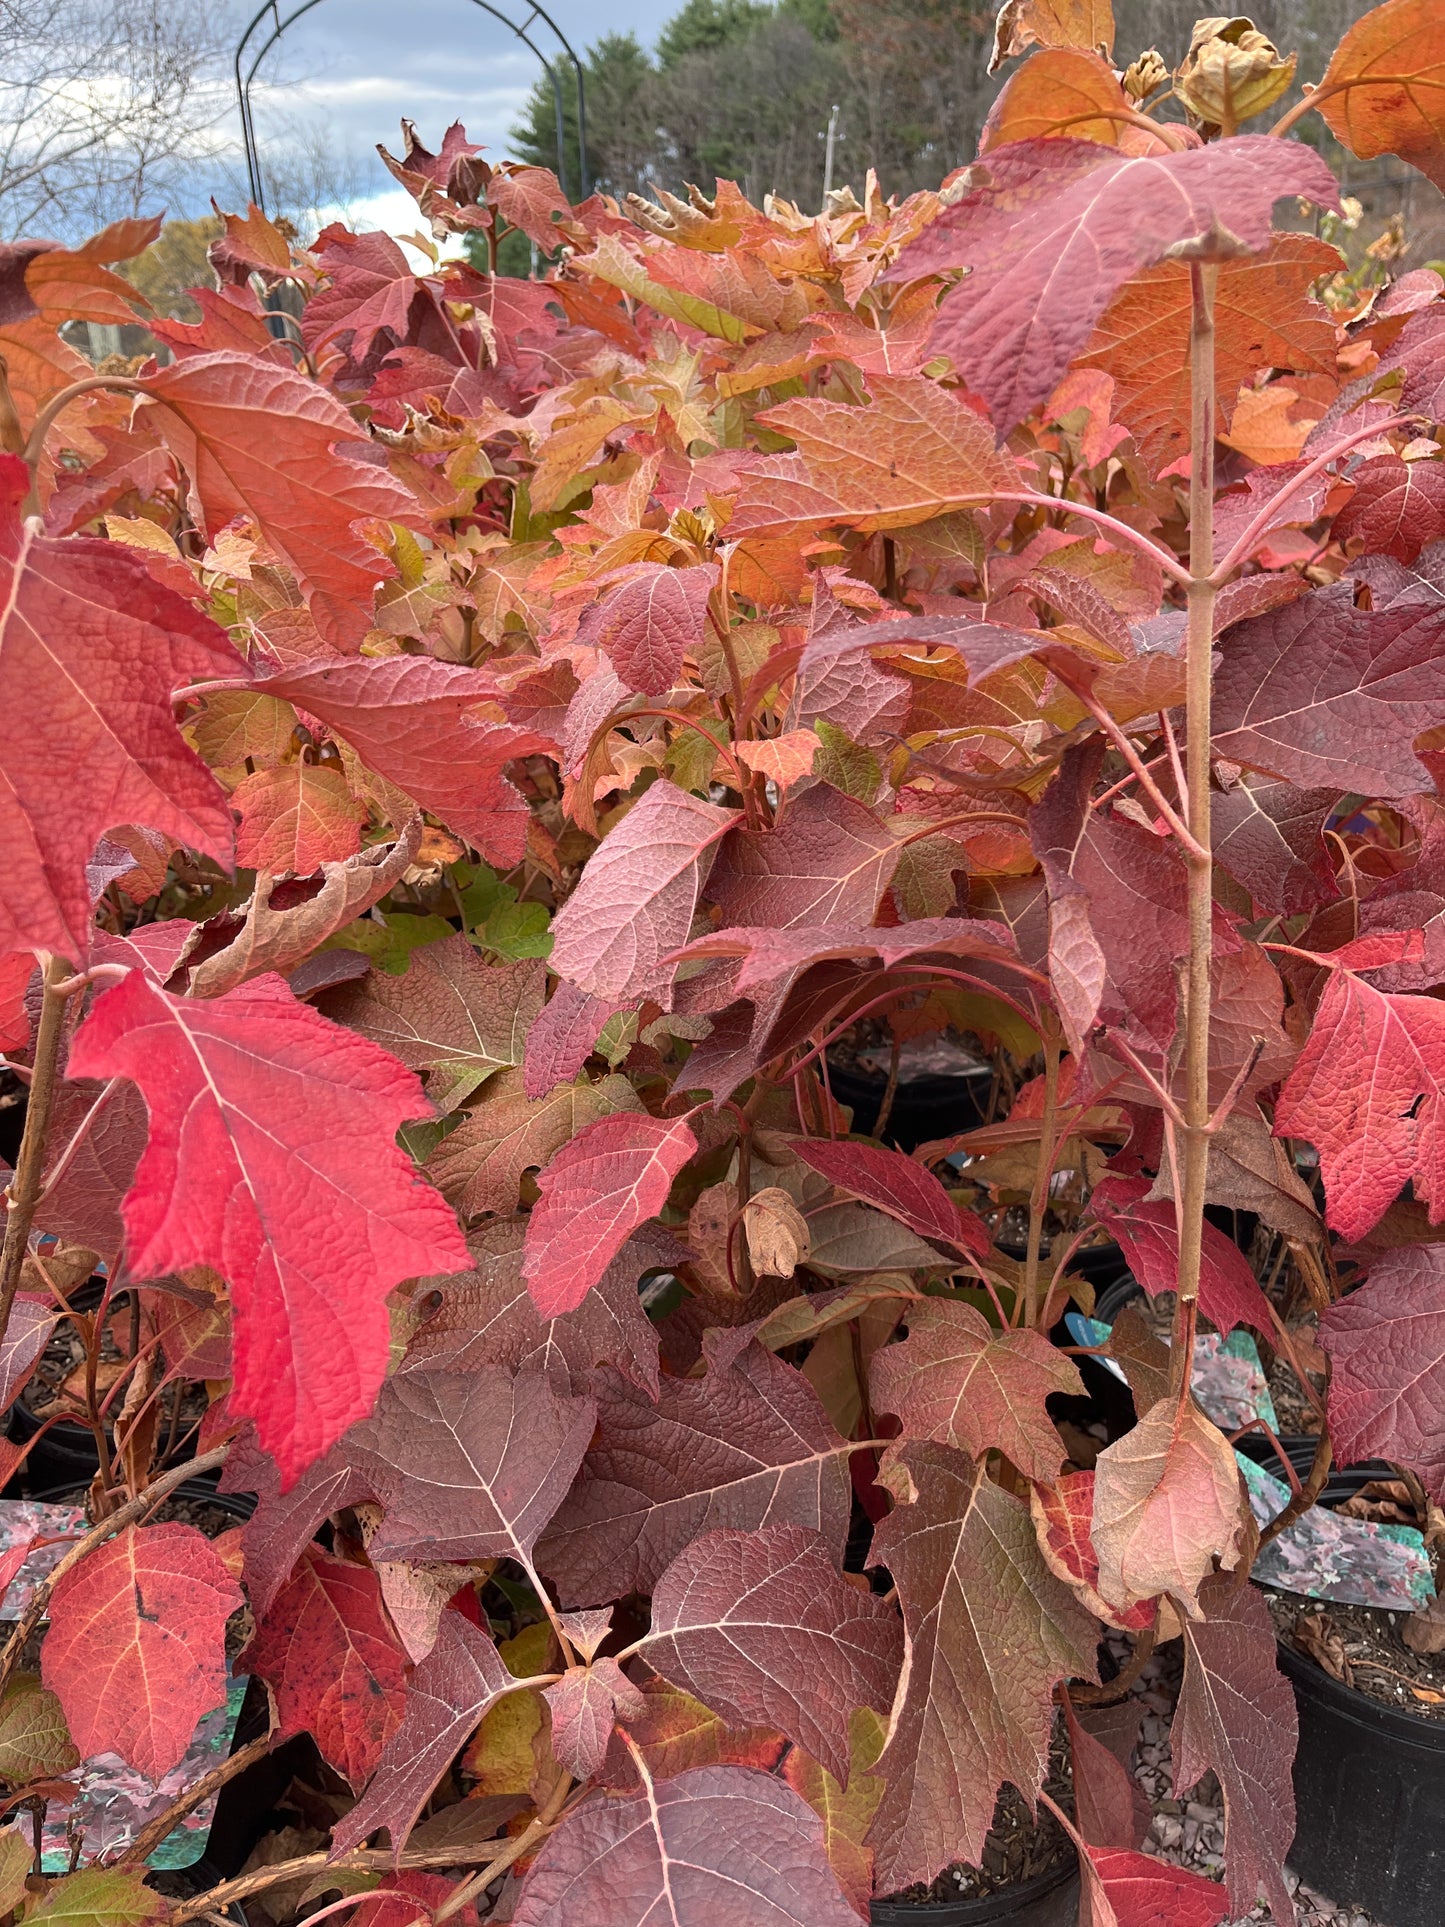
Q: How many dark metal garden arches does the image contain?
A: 1